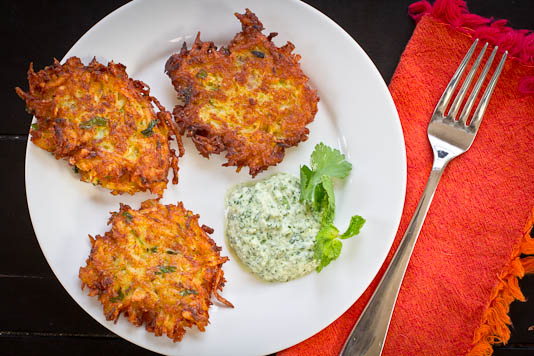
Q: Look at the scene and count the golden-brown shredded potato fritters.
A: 3